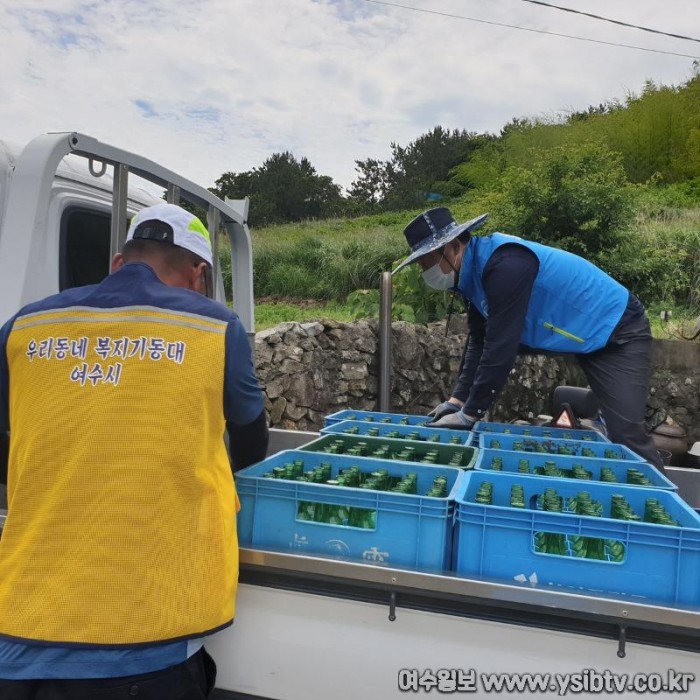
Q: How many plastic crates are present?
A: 8